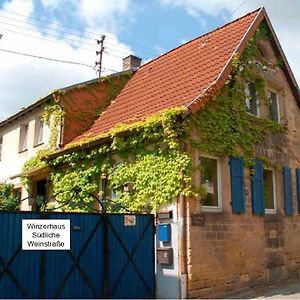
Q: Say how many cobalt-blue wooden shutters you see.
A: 4